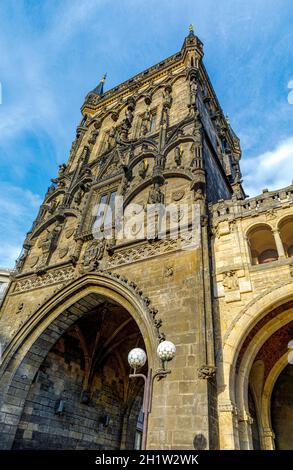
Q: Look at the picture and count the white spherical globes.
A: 2